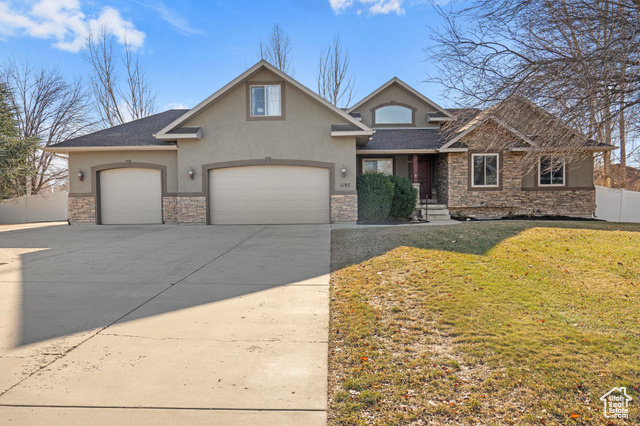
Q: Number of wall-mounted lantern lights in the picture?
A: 3